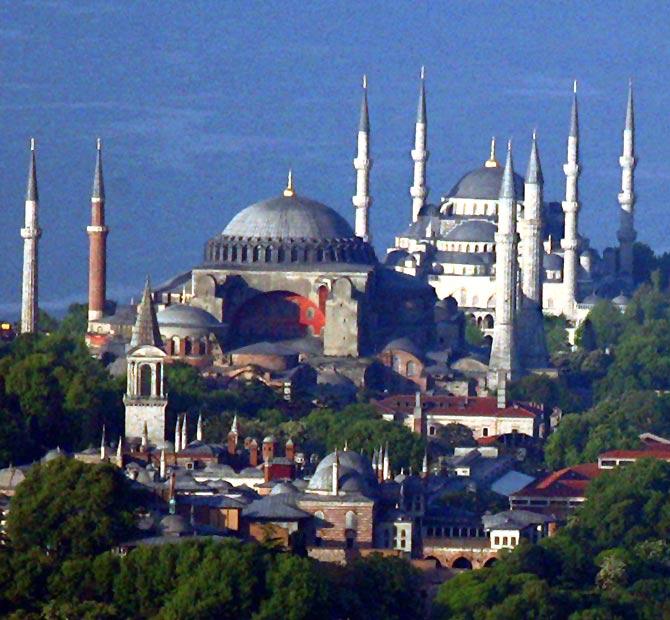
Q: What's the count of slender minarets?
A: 8